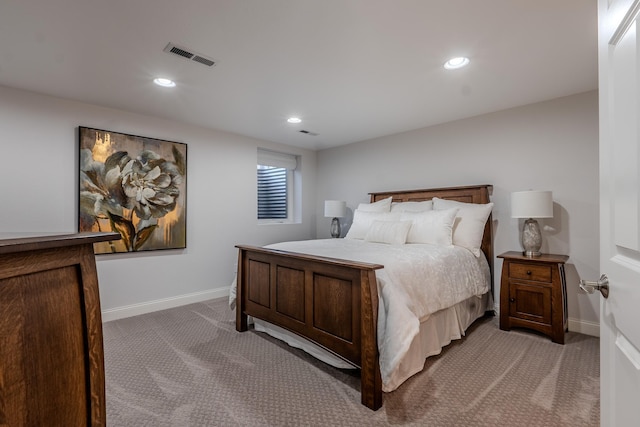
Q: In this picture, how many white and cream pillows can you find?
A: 6